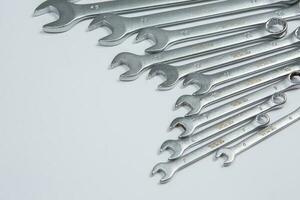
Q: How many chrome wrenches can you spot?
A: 11